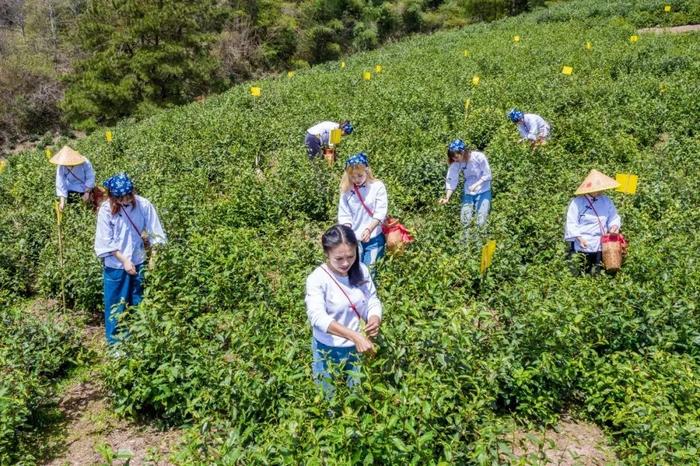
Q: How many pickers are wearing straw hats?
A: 2